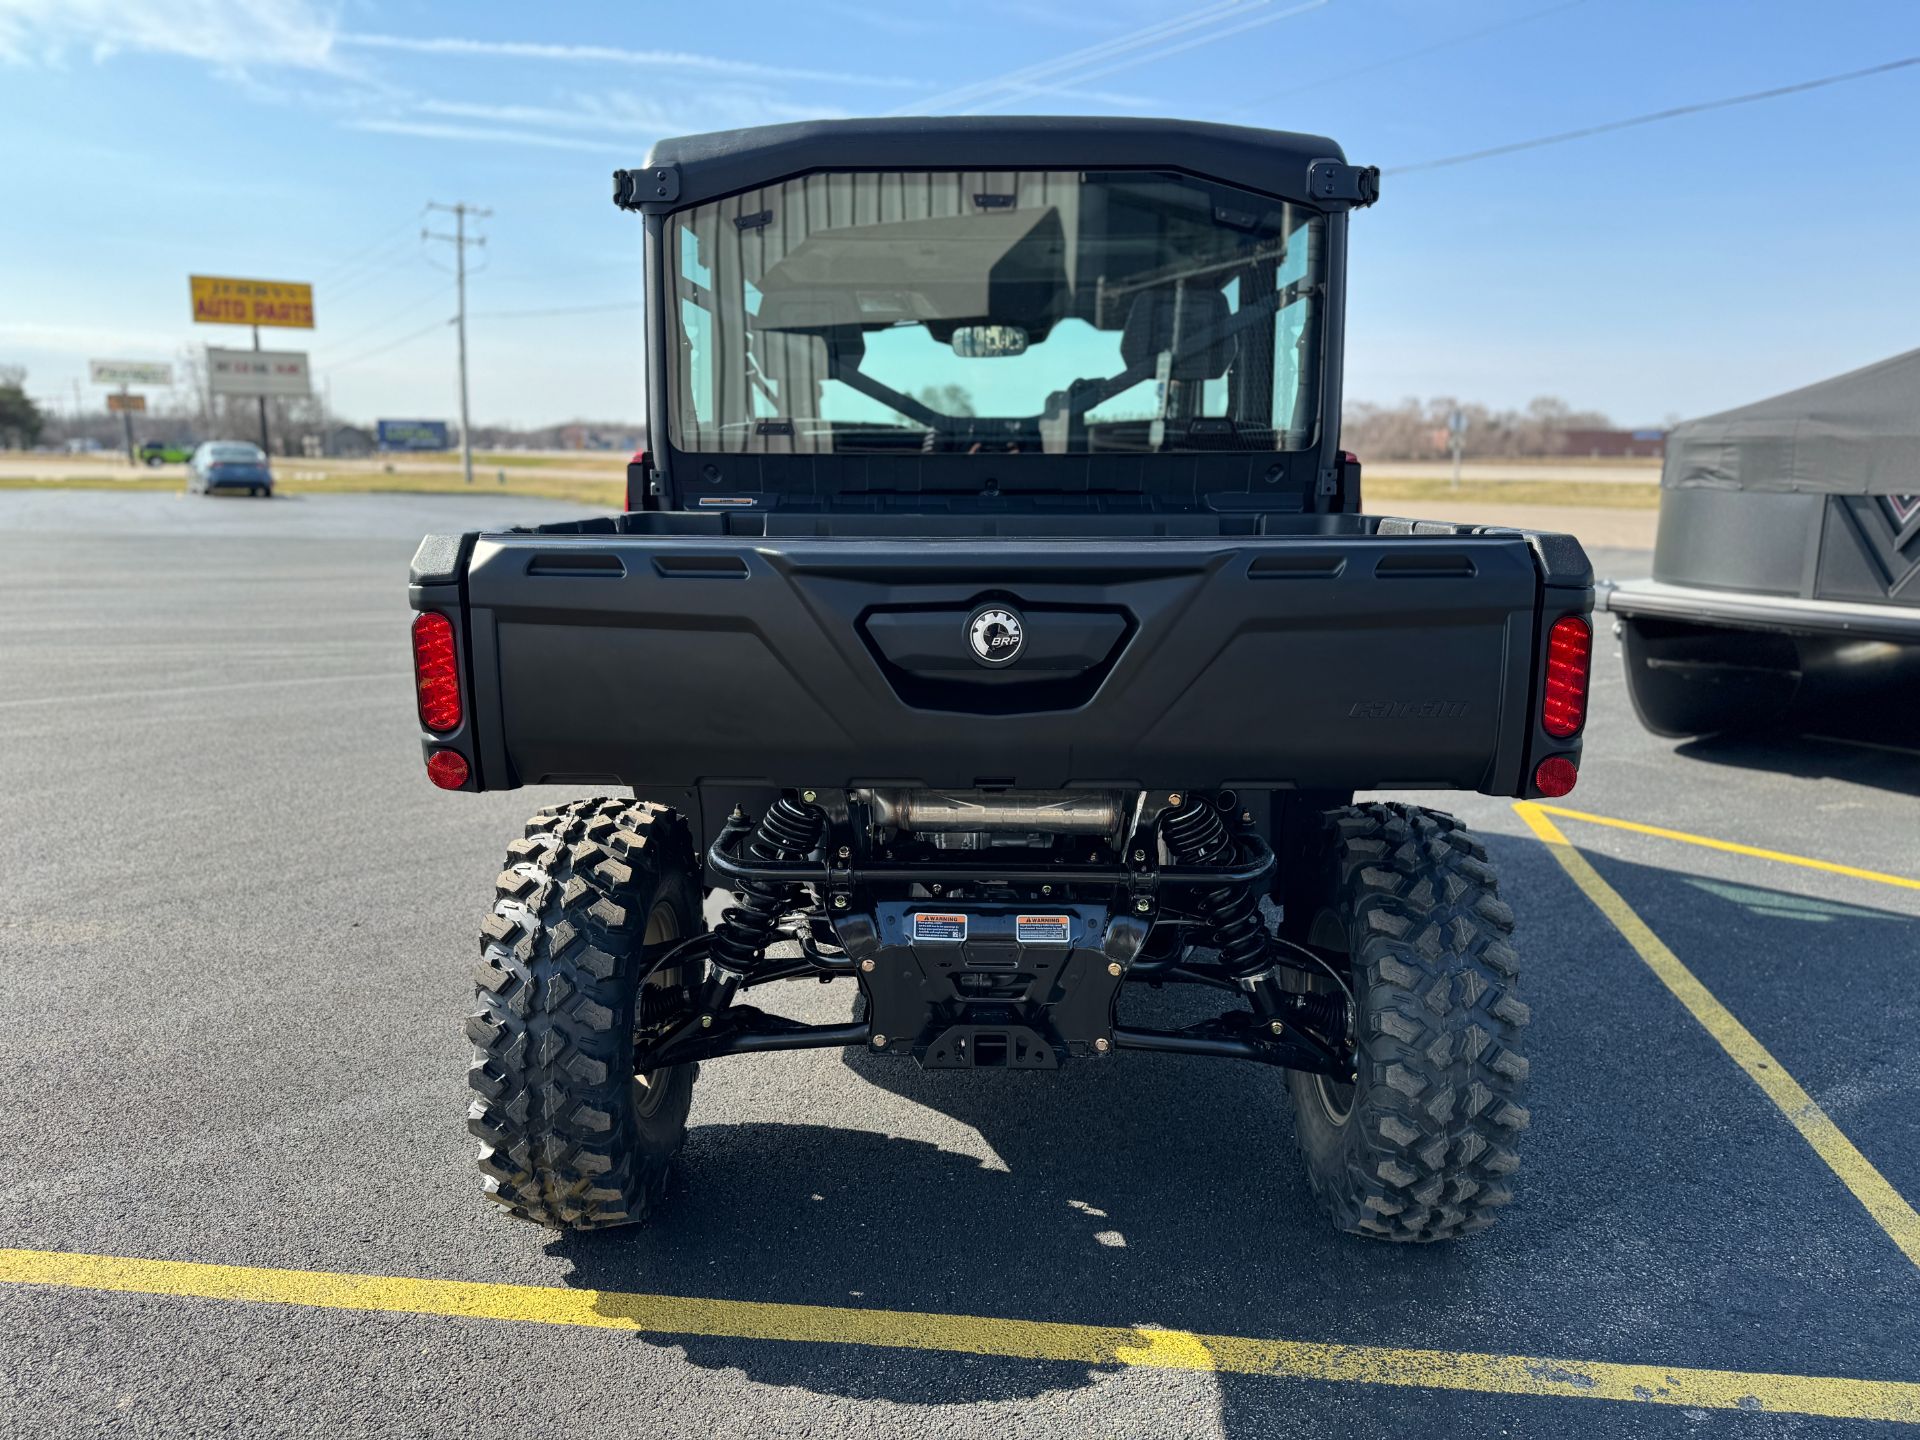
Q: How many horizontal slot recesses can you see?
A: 4